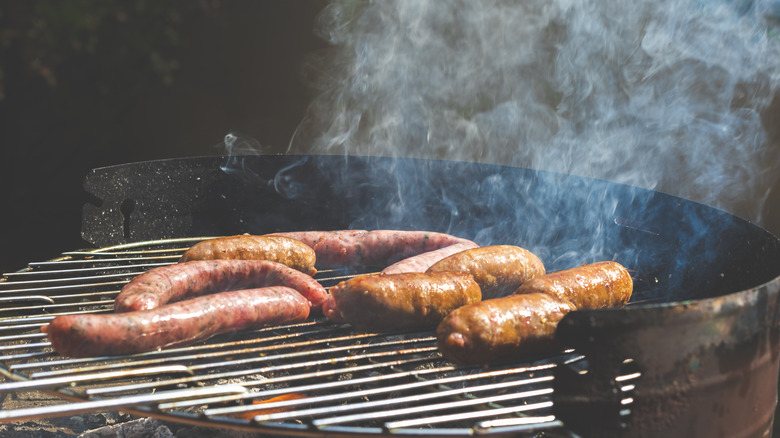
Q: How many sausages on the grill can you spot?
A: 9